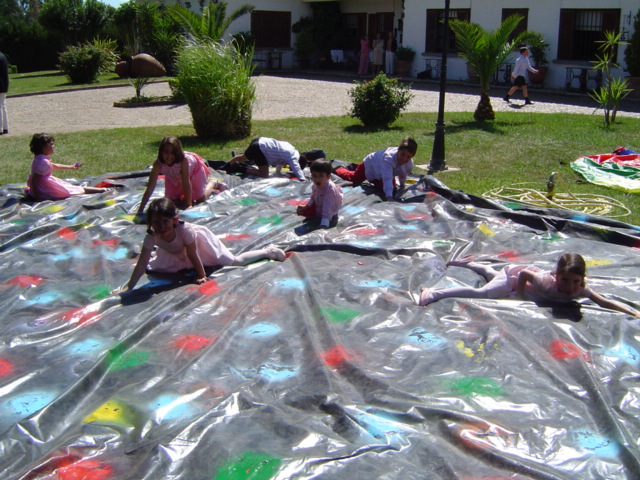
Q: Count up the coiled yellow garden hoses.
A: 1